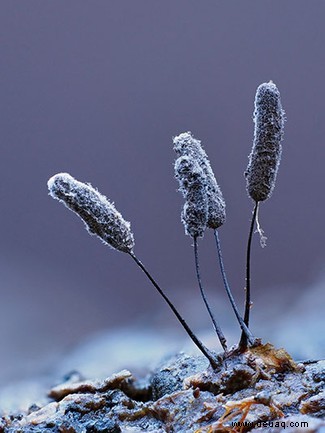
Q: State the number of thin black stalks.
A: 4